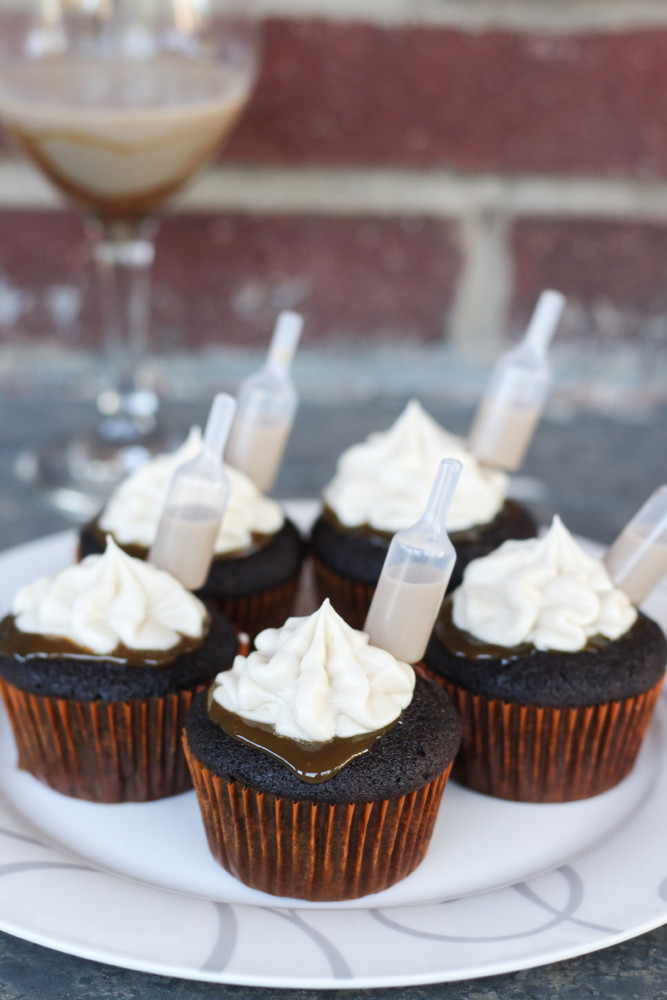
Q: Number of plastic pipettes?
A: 5